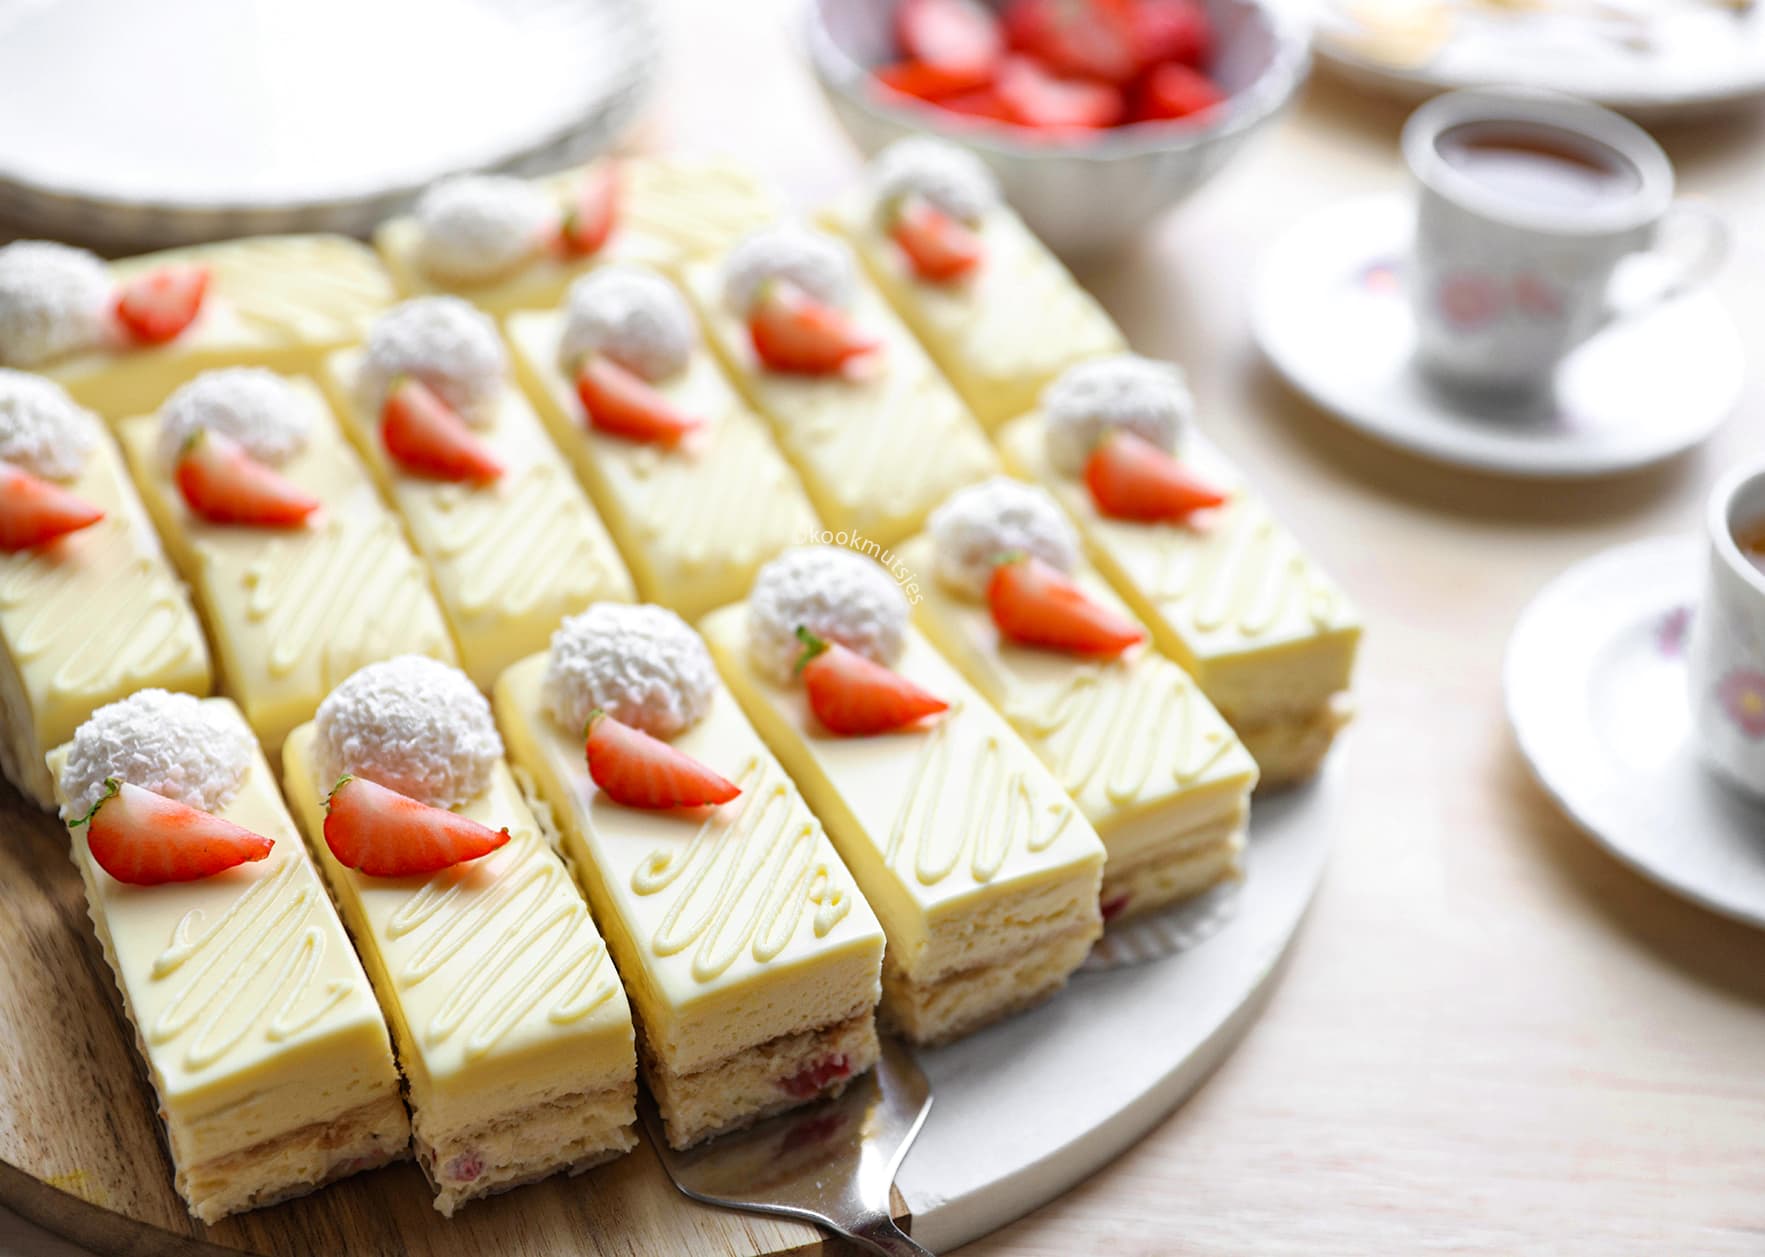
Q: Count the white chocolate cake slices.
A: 14